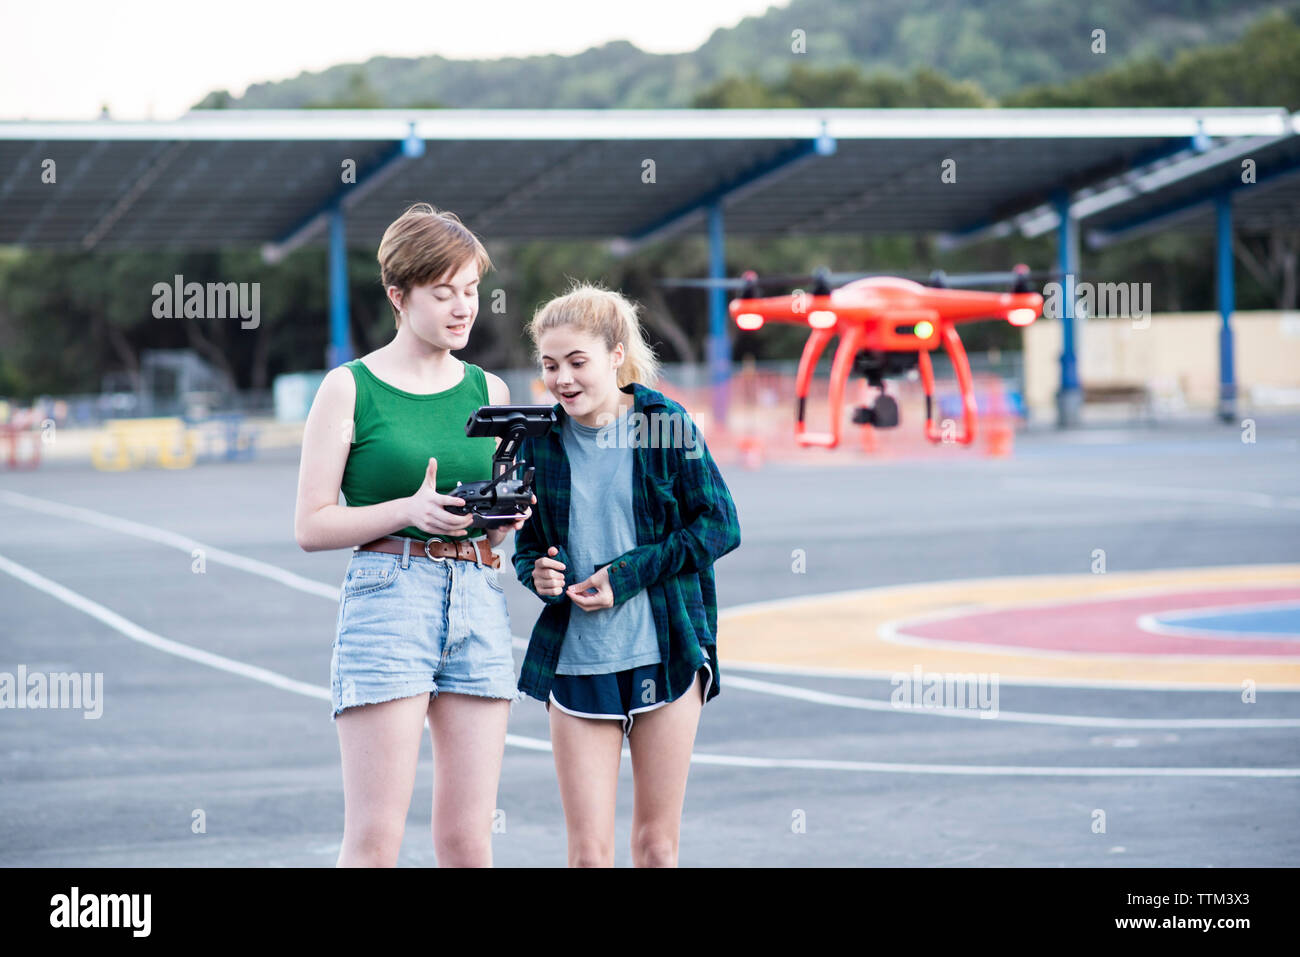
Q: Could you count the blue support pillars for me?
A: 4